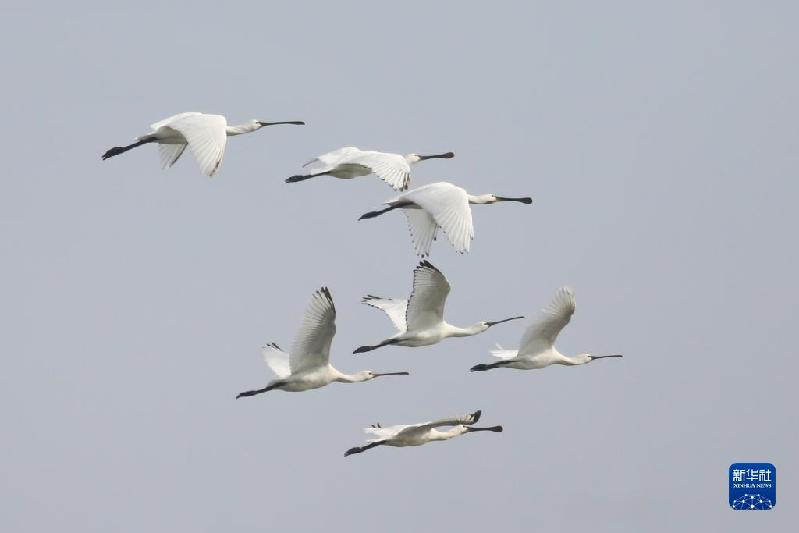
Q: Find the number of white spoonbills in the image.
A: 7